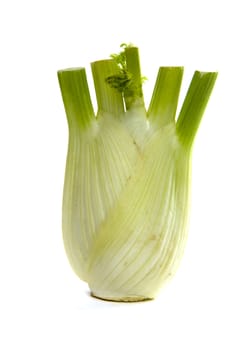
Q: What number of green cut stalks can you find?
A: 5